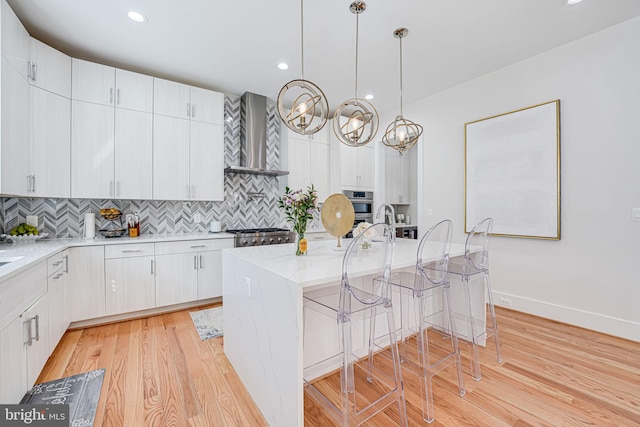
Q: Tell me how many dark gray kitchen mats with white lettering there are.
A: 1